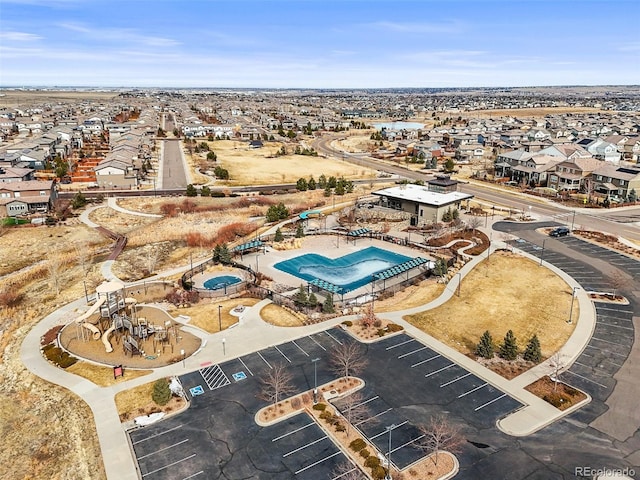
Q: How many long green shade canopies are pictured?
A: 4